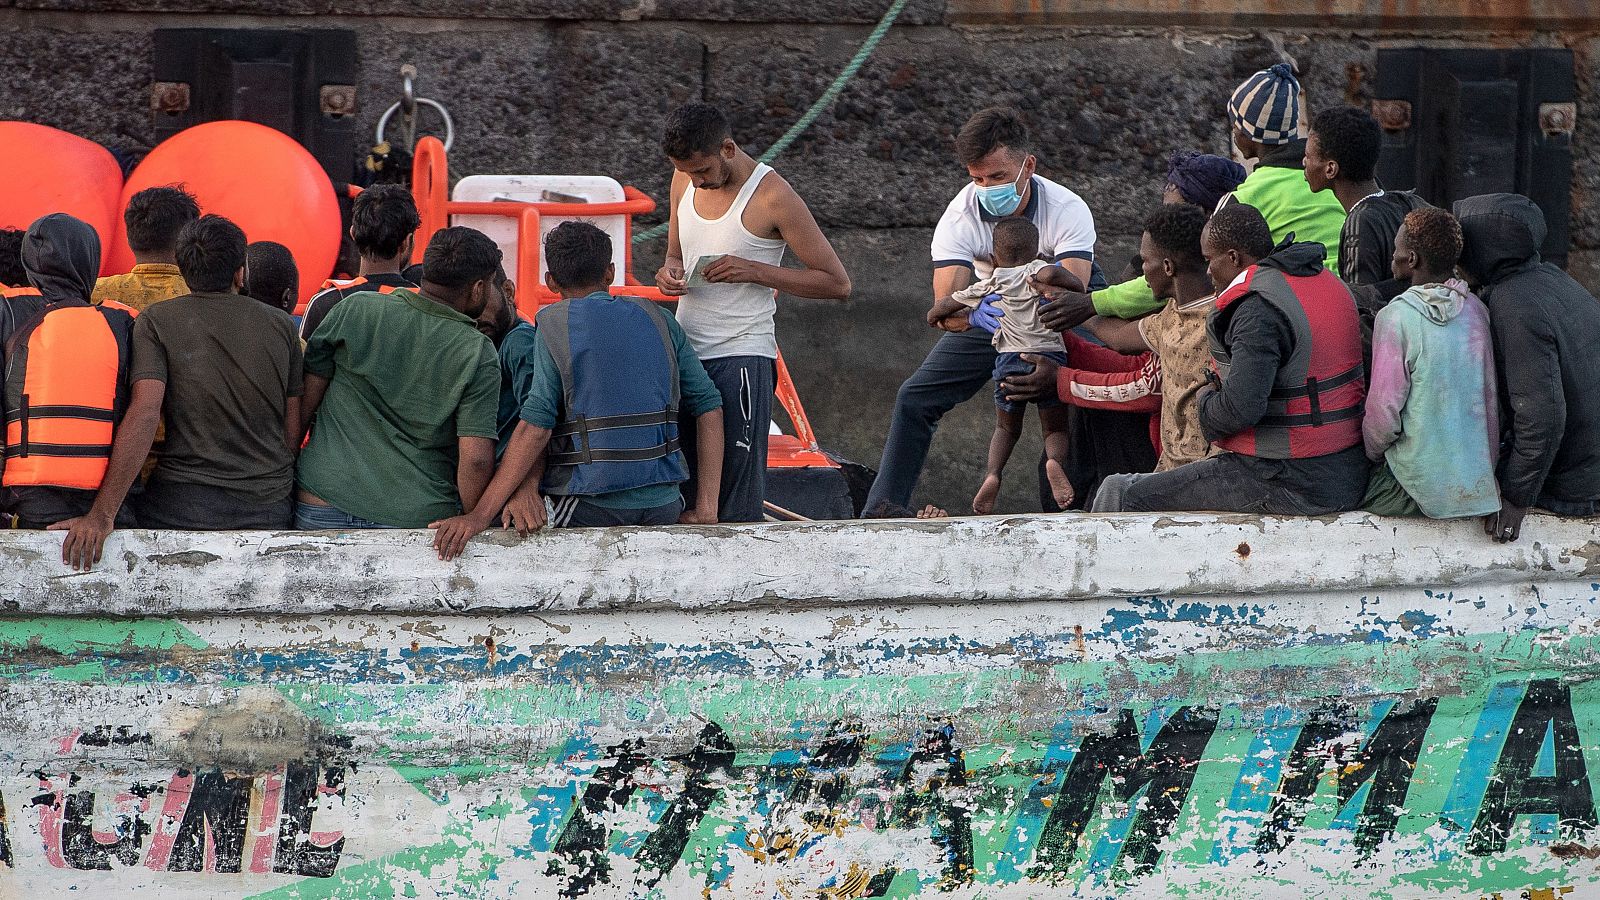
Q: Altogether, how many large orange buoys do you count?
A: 2